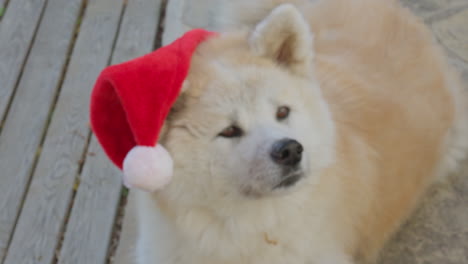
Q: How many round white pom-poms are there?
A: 1